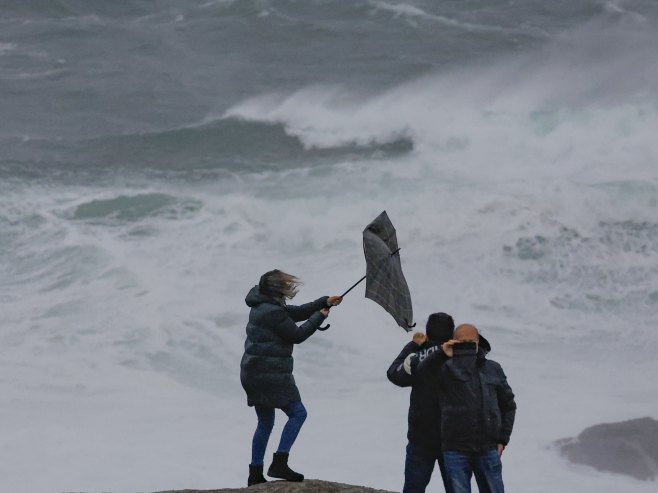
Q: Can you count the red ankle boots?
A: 0